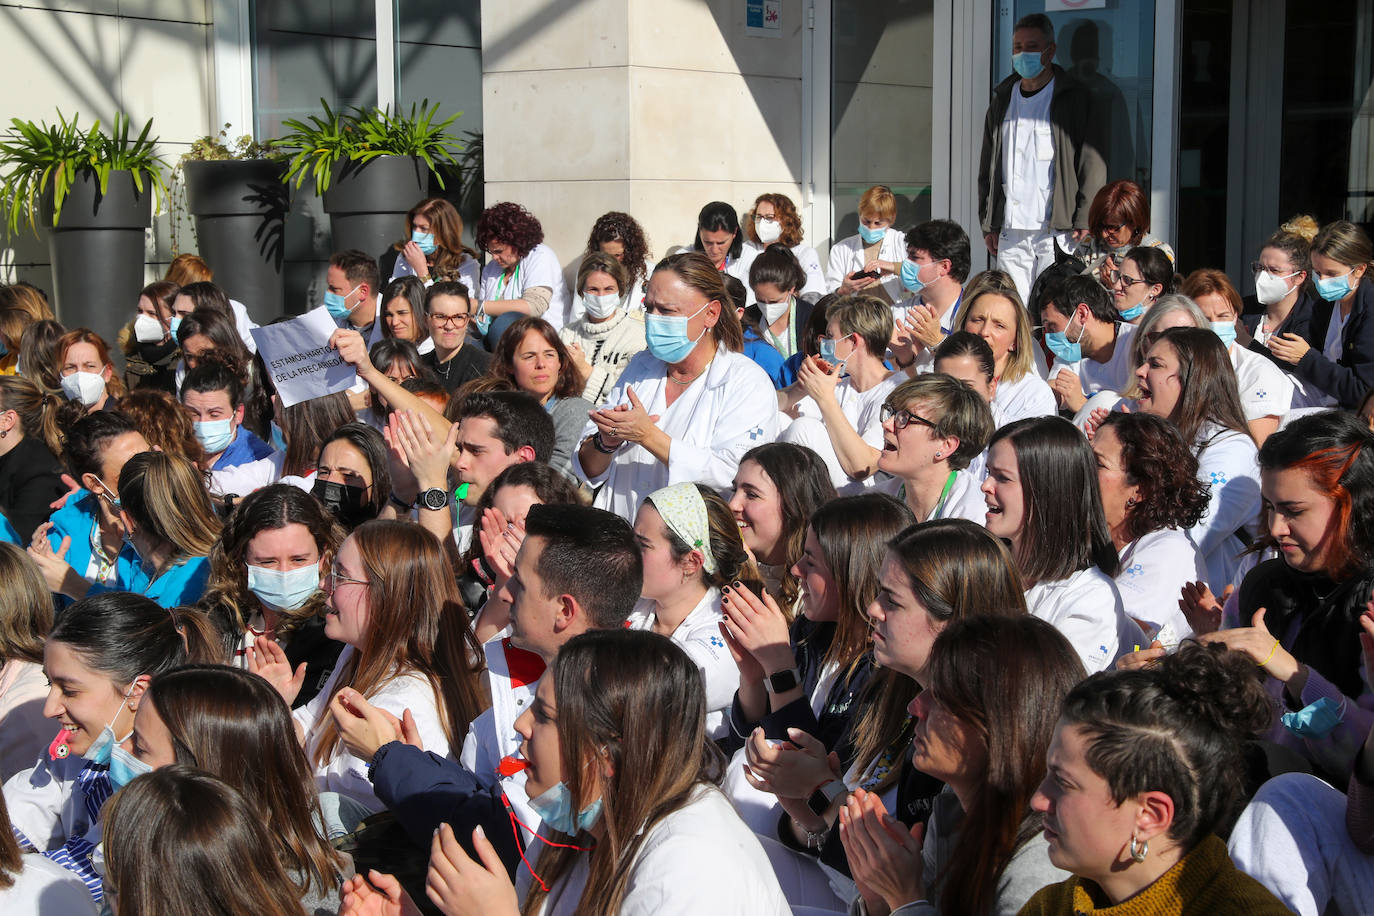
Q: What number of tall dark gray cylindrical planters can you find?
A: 3